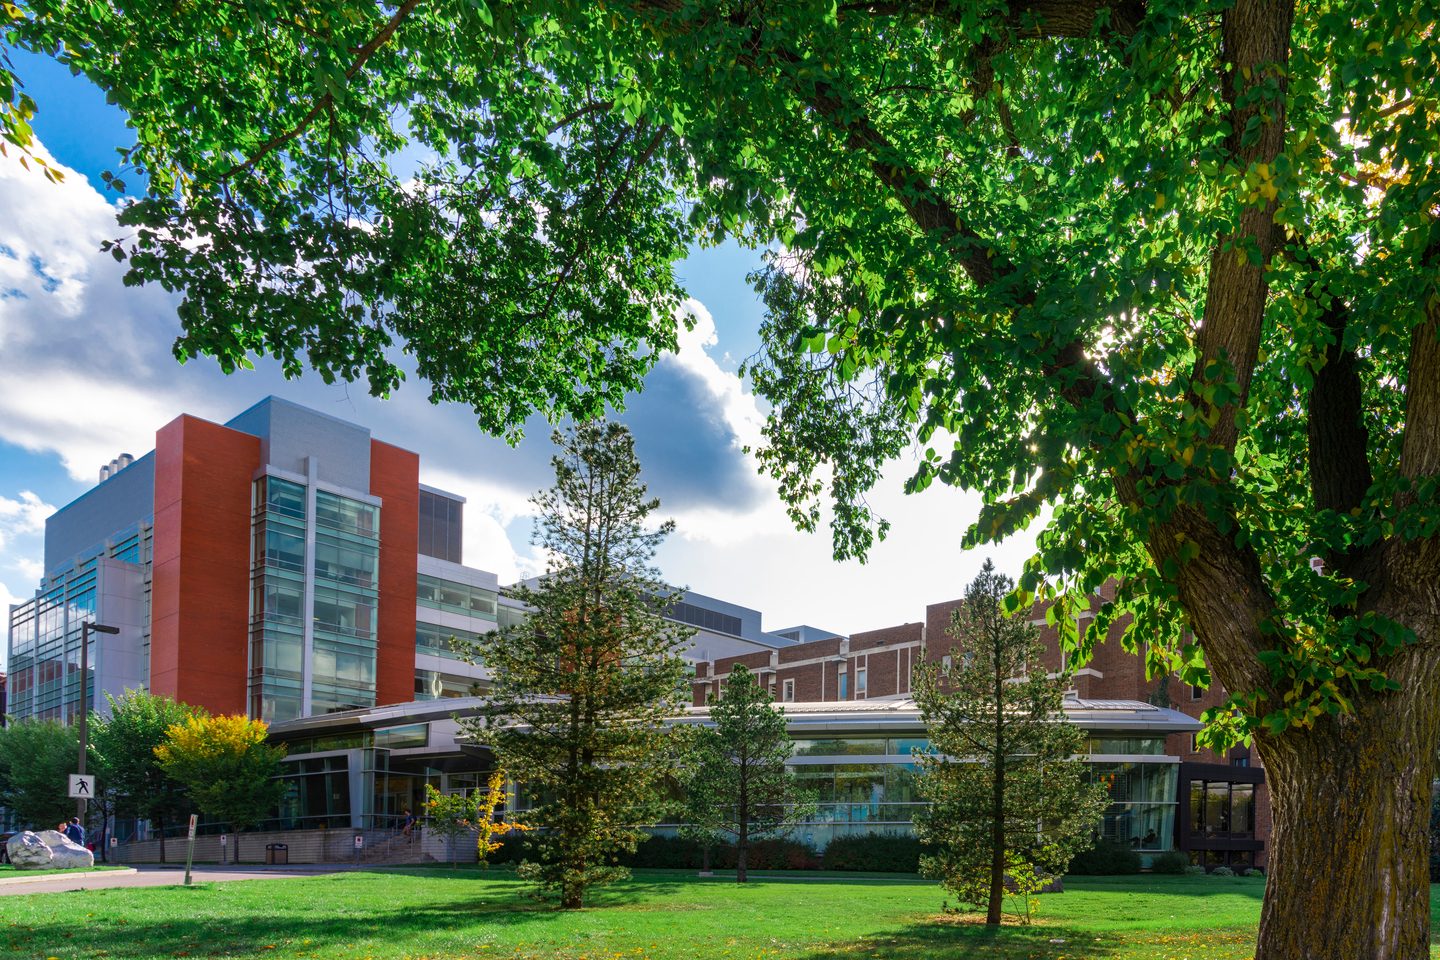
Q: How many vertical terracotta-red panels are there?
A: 2